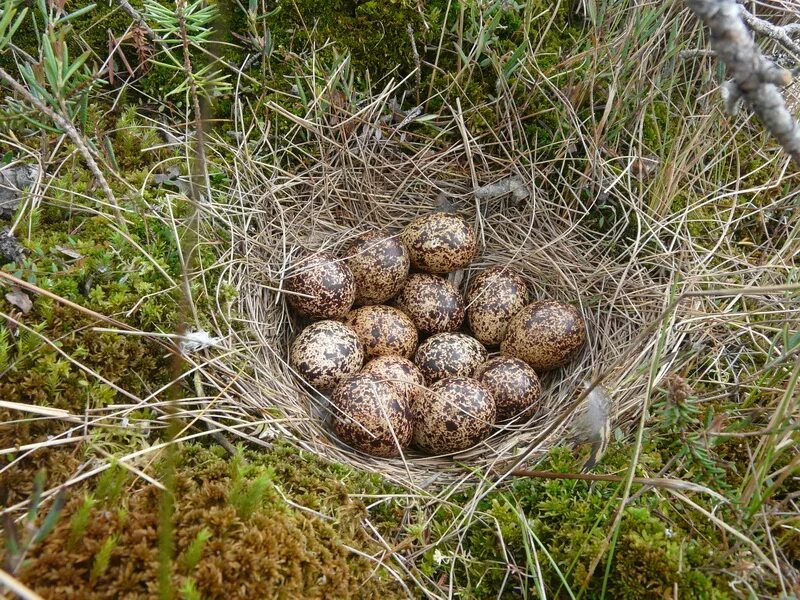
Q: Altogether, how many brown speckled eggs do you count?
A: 13